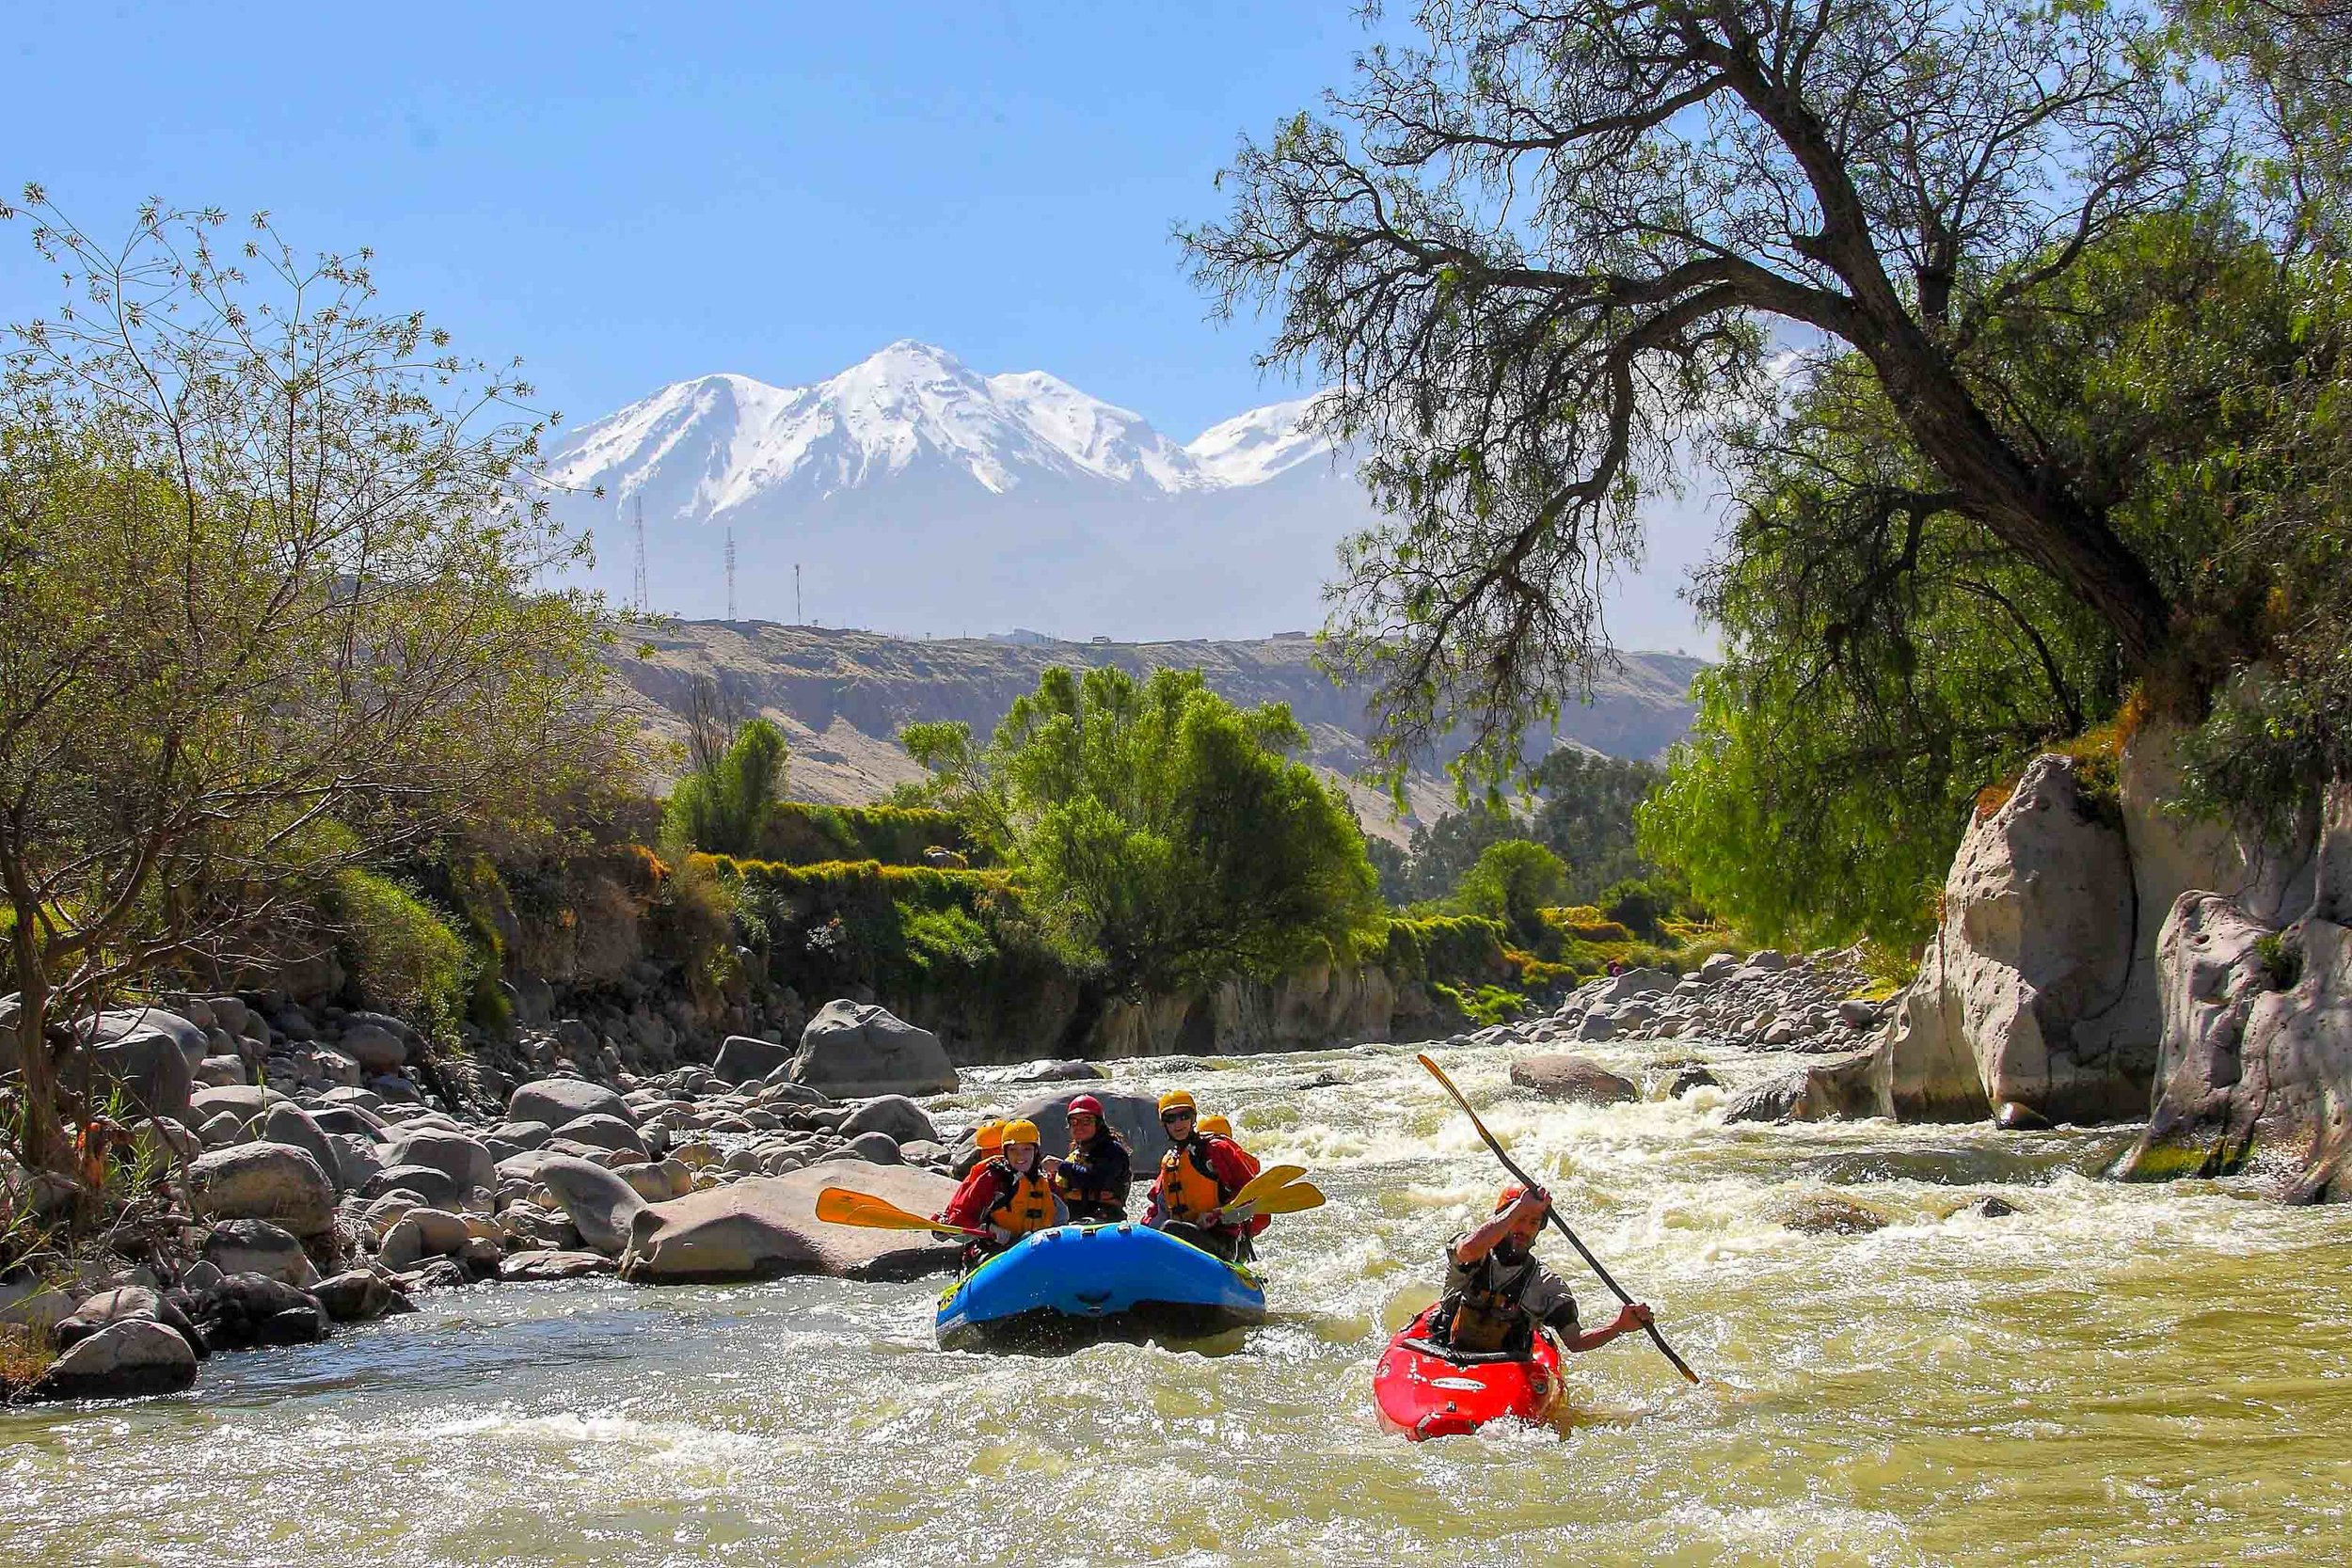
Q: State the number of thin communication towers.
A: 3